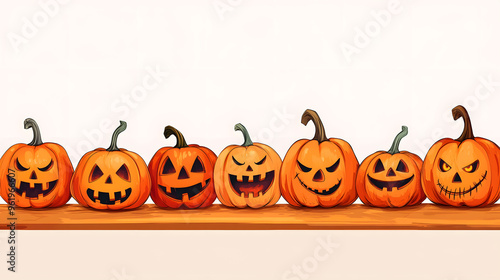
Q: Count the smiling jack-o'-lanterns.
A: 7